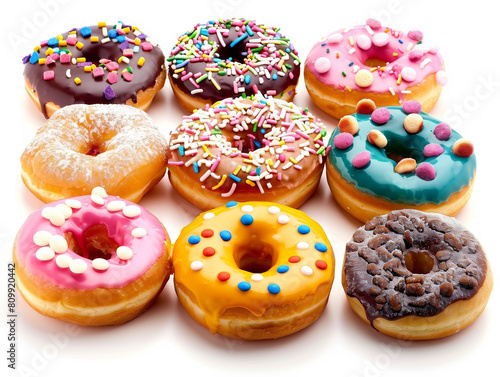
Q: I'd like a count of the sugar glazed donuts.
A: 1